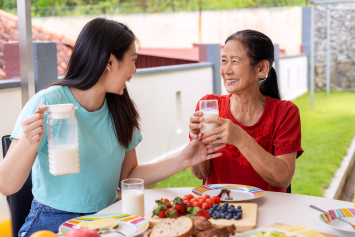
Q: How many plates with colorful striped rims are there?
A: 3